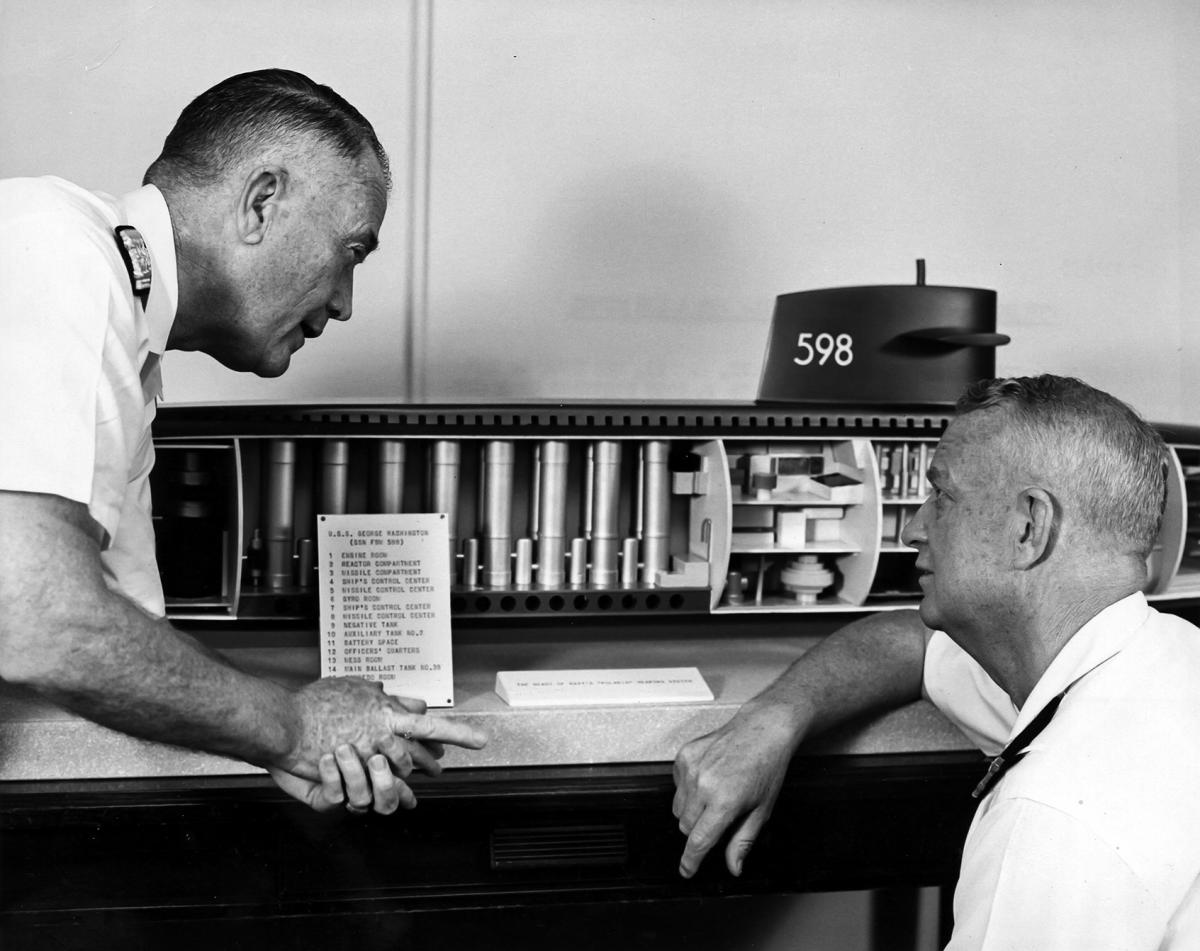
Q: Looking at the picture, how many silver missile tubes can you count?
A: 8